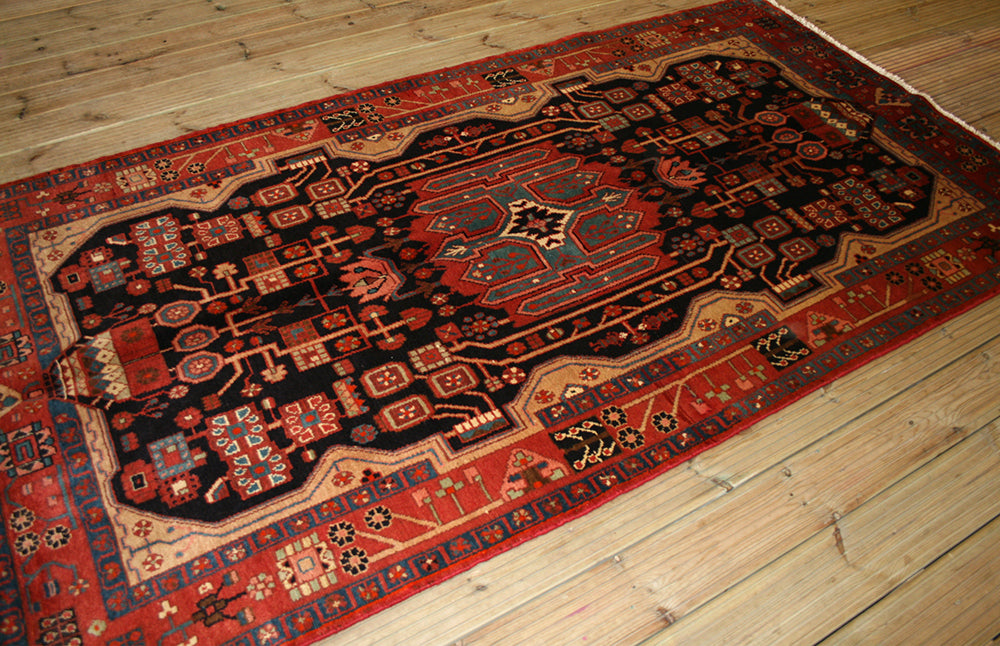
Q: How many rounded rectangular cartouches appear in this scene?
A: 12